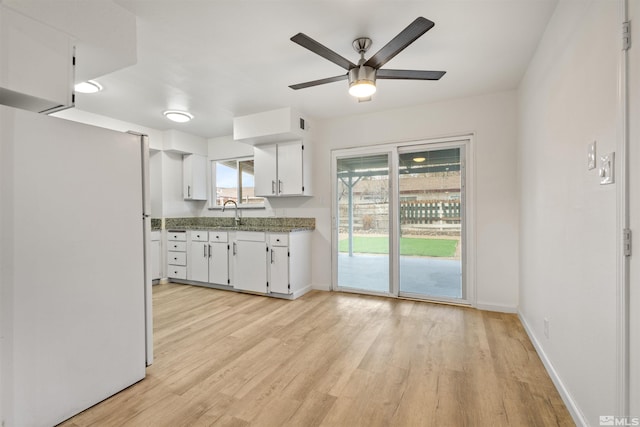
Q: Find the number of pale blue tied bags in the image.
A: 0